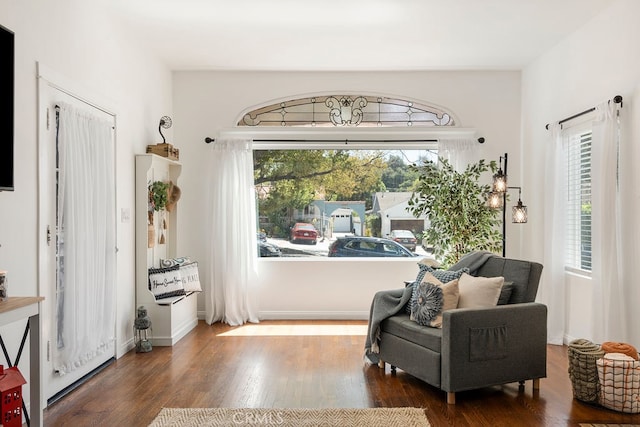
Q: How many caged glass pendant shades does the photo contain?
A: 3